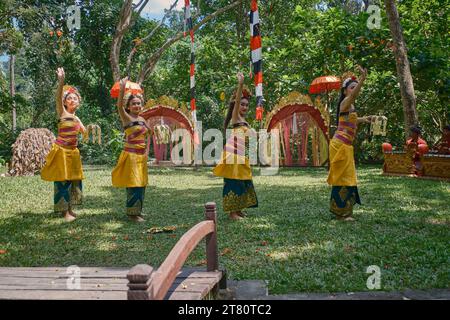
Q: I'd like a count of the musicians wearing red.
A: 2